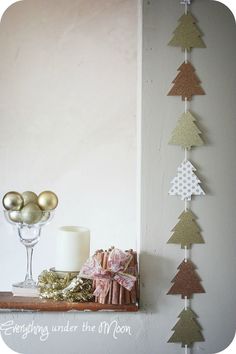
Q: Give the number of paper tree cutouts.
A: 7